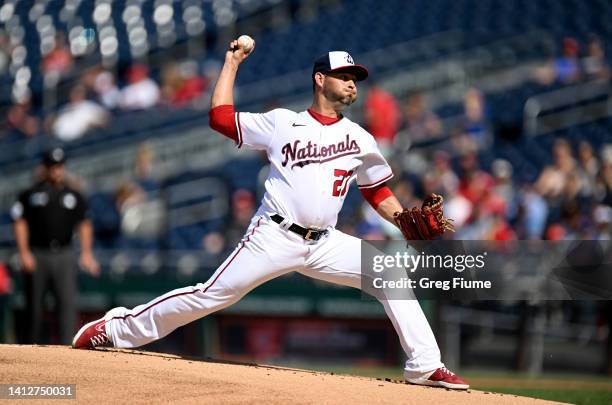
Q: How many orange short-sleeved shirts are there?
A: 0